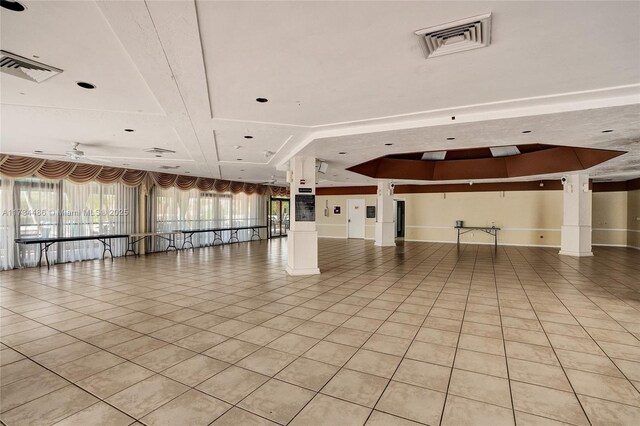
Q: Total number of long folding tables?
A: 5